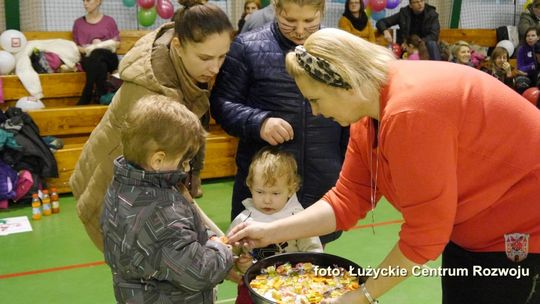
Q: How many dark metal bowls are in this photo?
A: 1